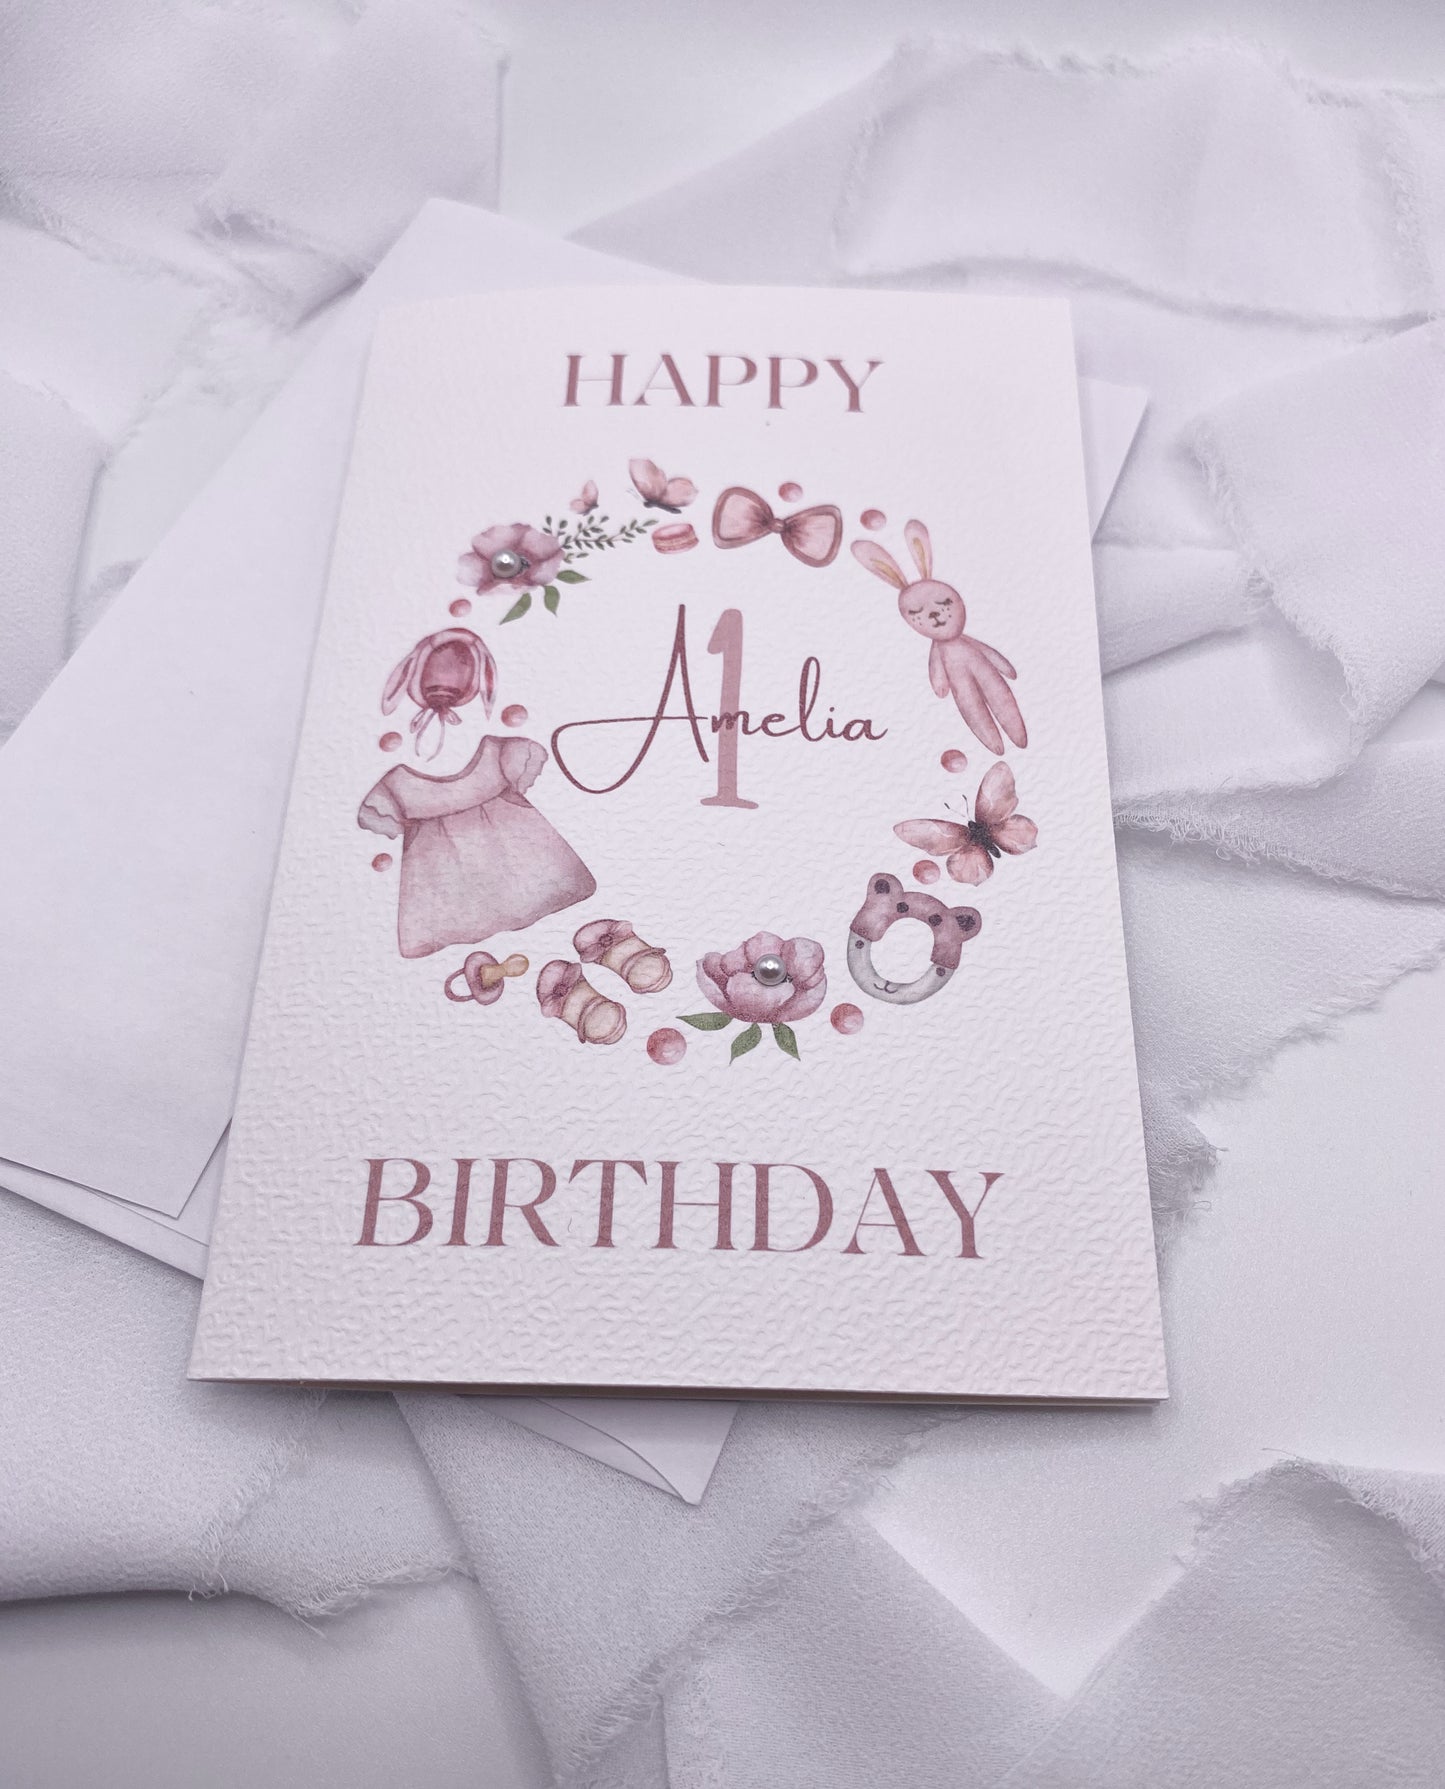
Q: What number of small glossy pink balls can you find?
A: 10